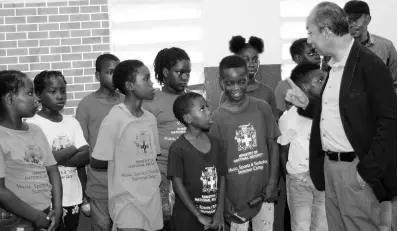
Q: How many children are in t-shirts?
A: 10